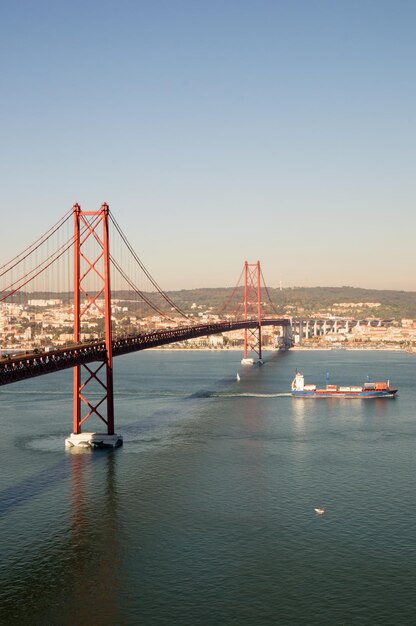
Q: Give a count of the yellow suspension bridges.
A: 0